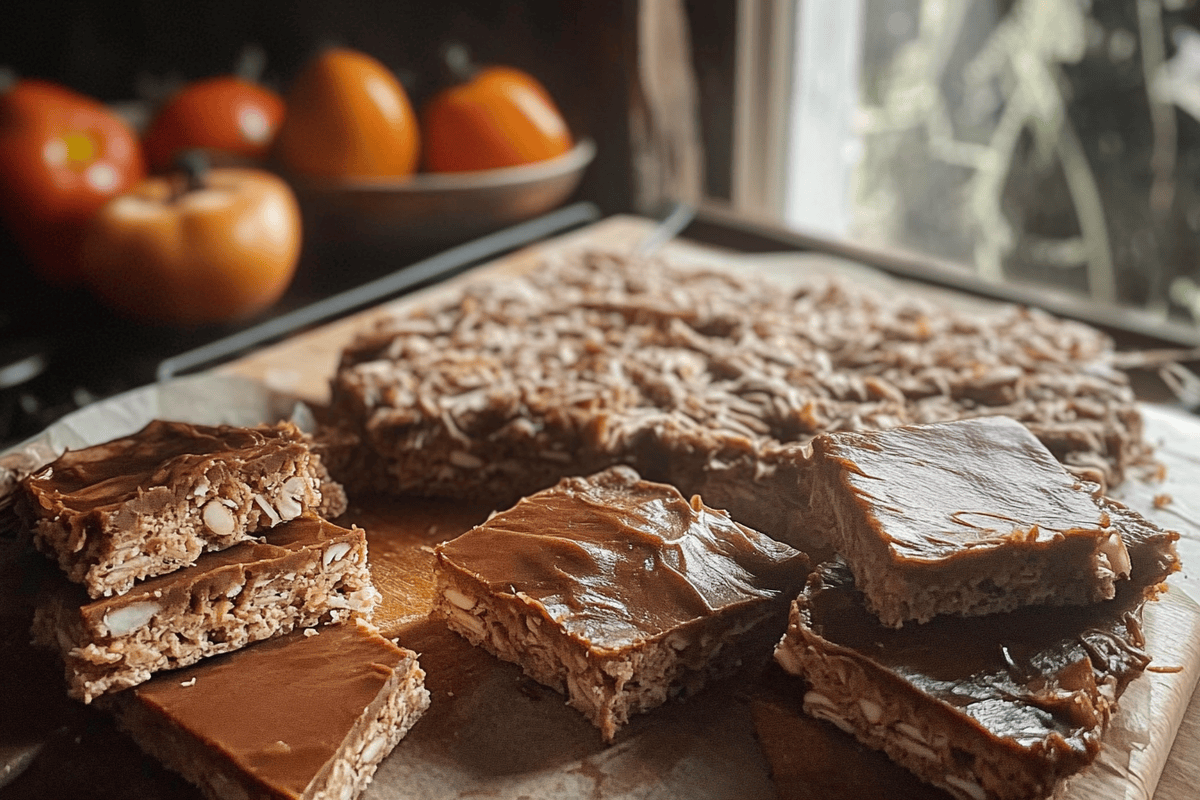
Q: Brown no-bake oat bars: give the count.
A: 6